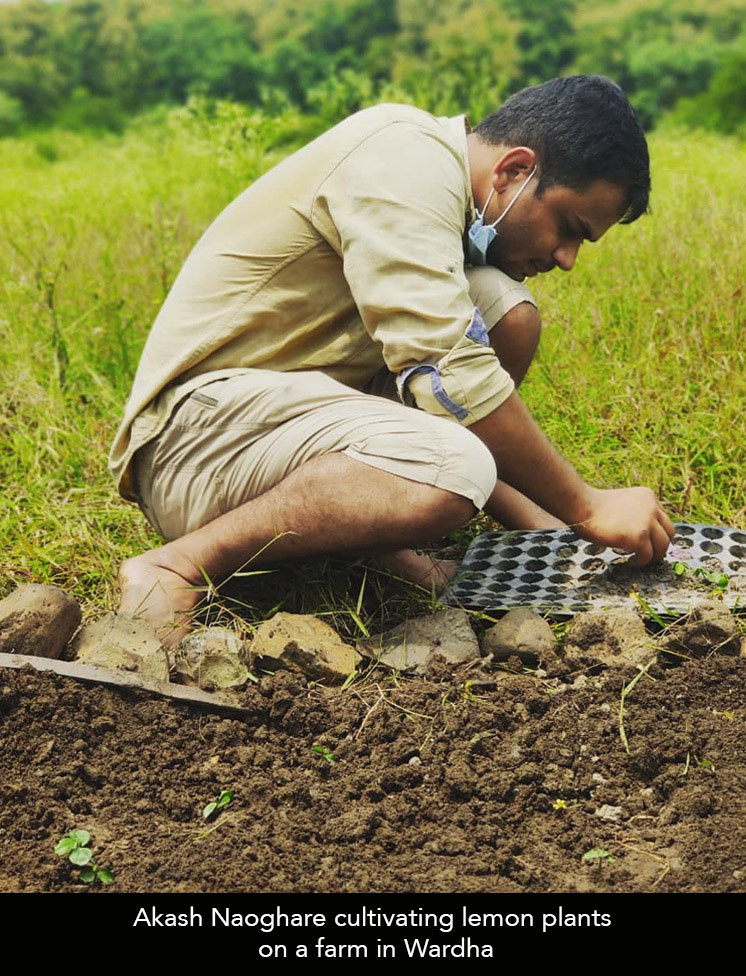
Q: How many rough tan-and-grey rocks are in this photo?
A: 8